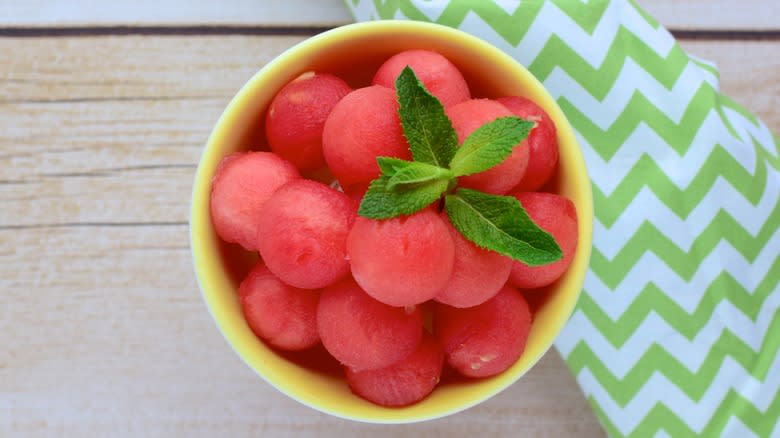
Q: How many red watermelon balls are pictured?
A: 14